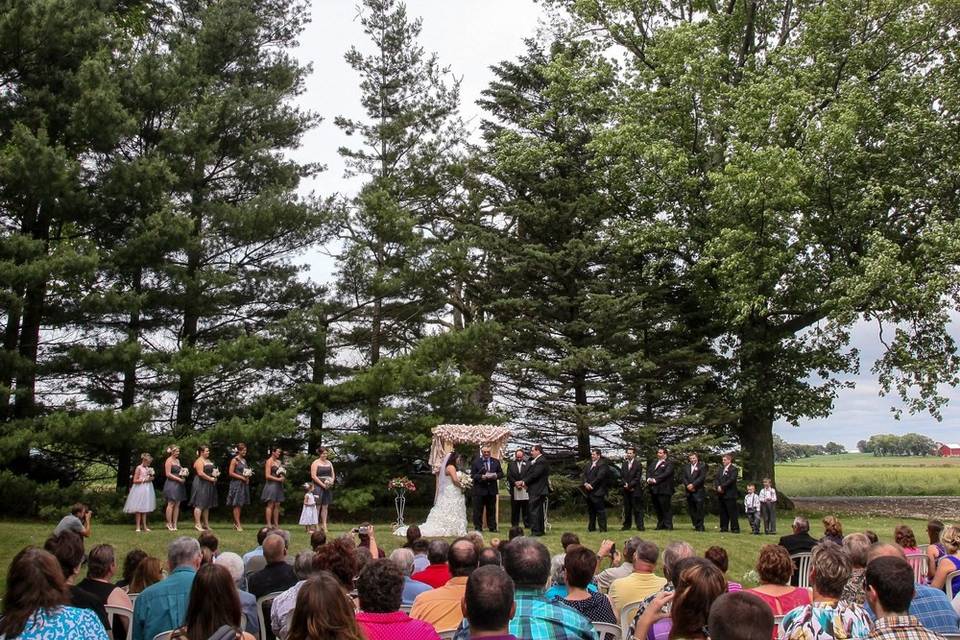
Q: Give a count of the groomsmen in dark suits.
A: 5